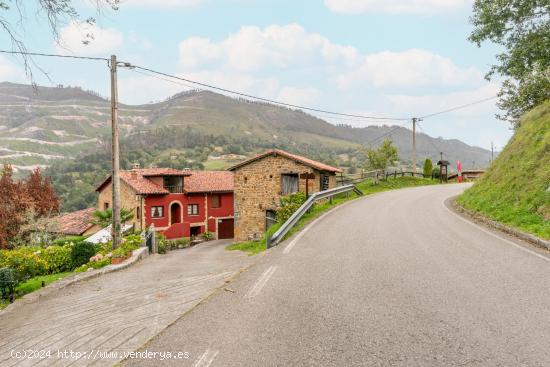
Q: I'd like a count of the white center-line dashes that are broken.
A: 2